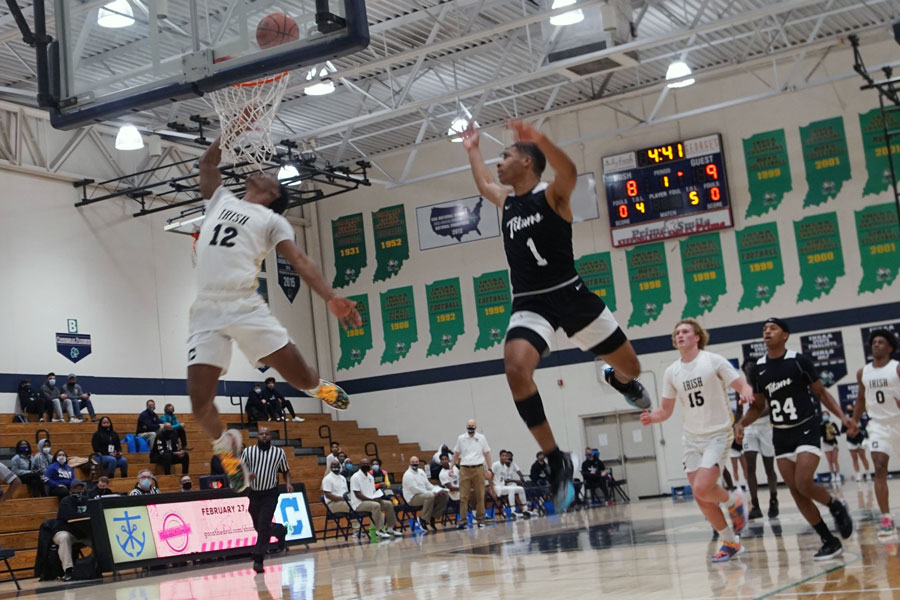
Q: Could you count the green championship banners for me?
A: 15